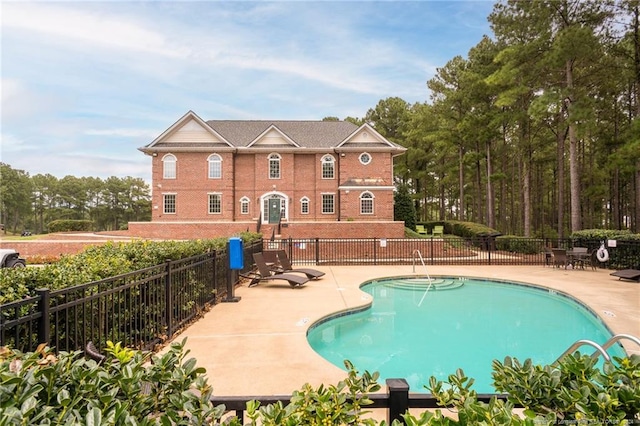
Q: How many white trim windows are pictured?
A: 11